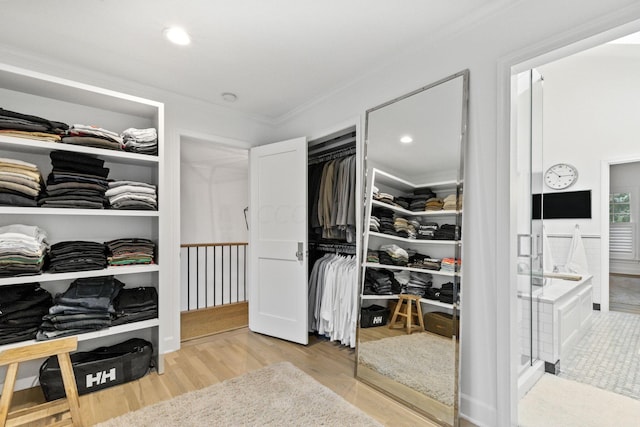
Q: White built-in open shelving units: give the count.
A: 1